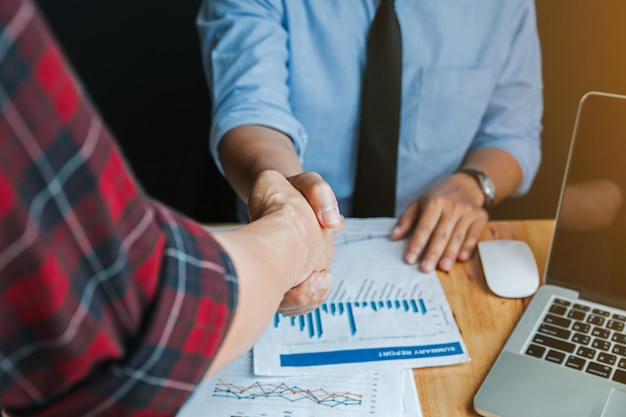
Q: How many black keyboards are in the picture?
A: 1